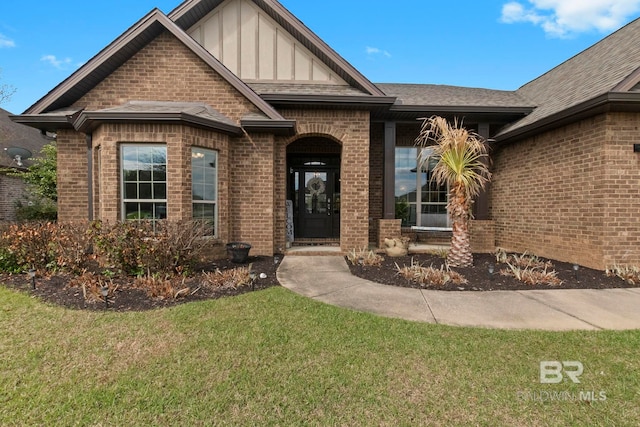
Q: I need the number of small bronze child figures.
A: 0